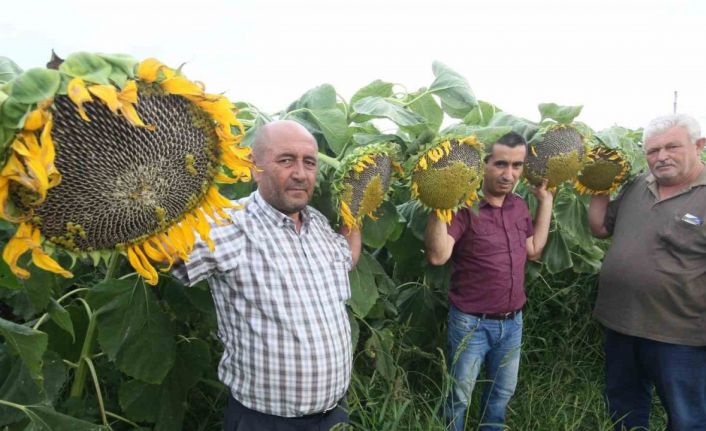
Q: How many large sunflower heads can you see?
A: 5